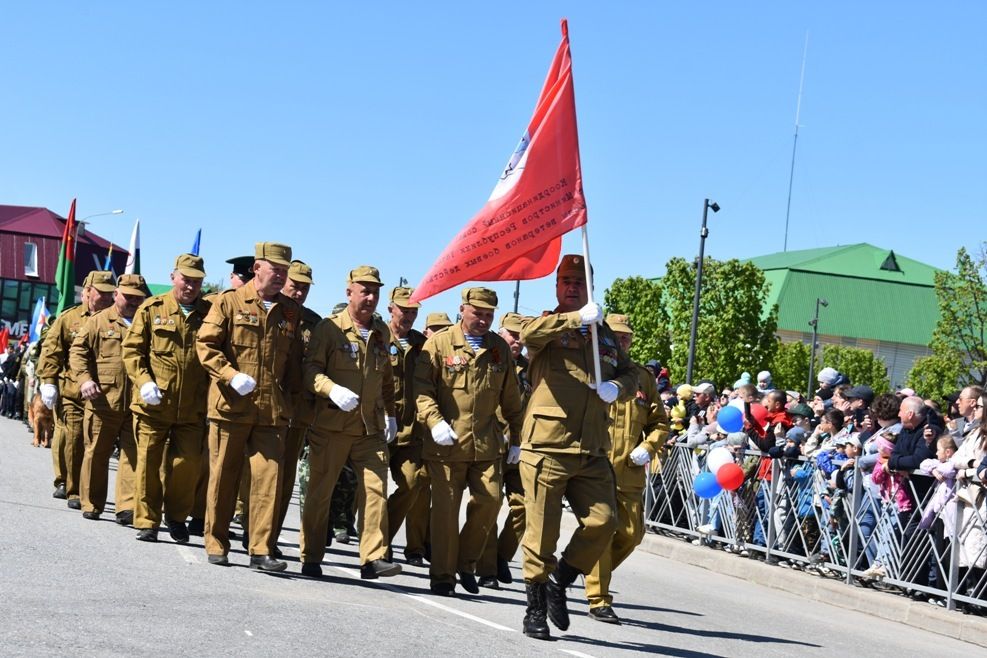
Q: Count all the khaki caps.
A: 12